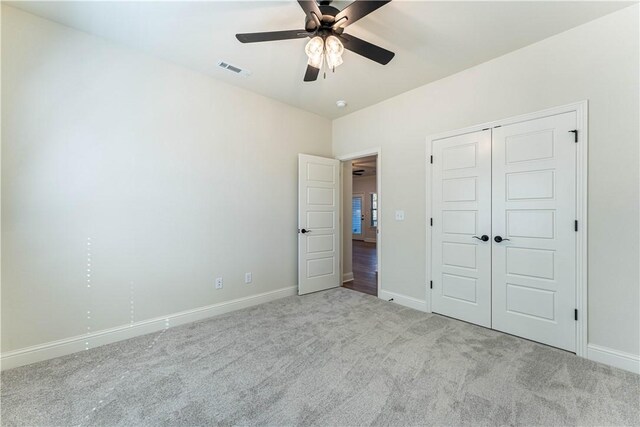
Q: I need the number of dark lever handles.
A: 3